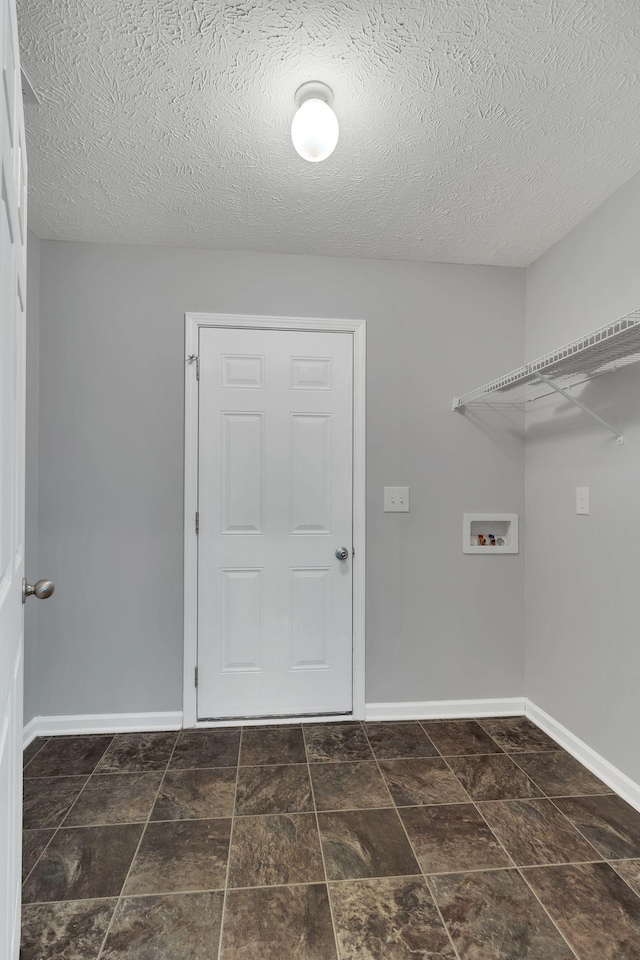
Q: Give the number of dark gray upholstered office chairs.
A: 0